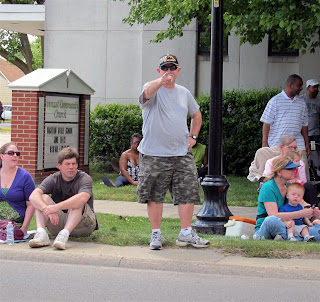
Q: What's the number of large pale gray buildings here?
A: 1